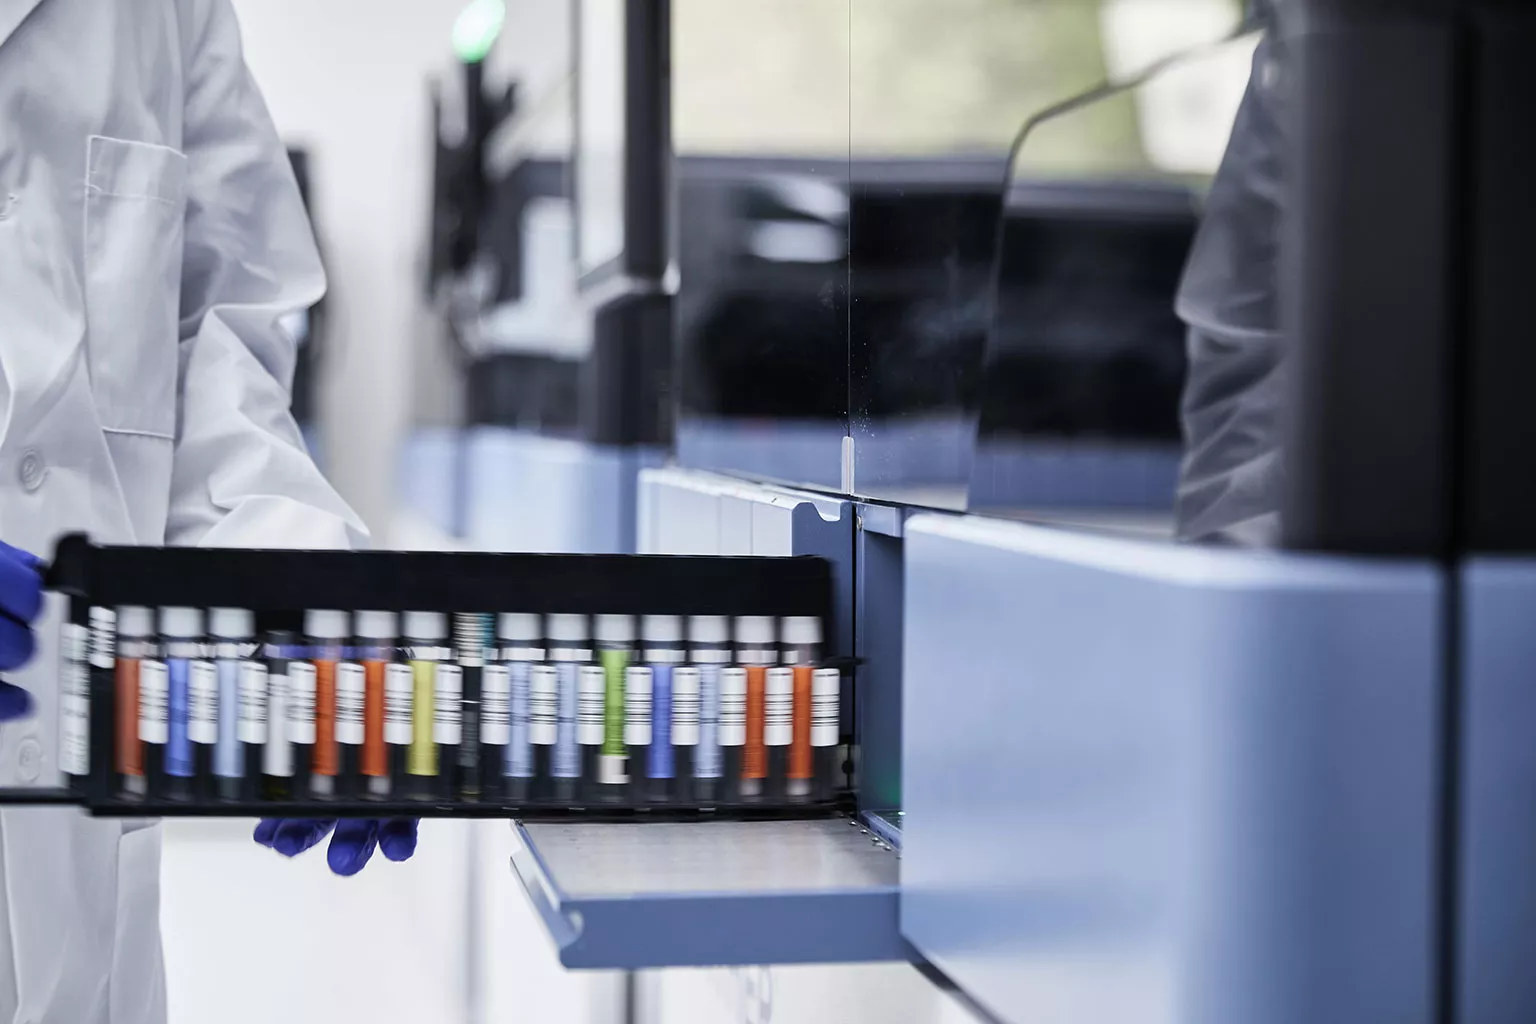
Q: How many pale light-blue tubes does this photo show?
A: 4